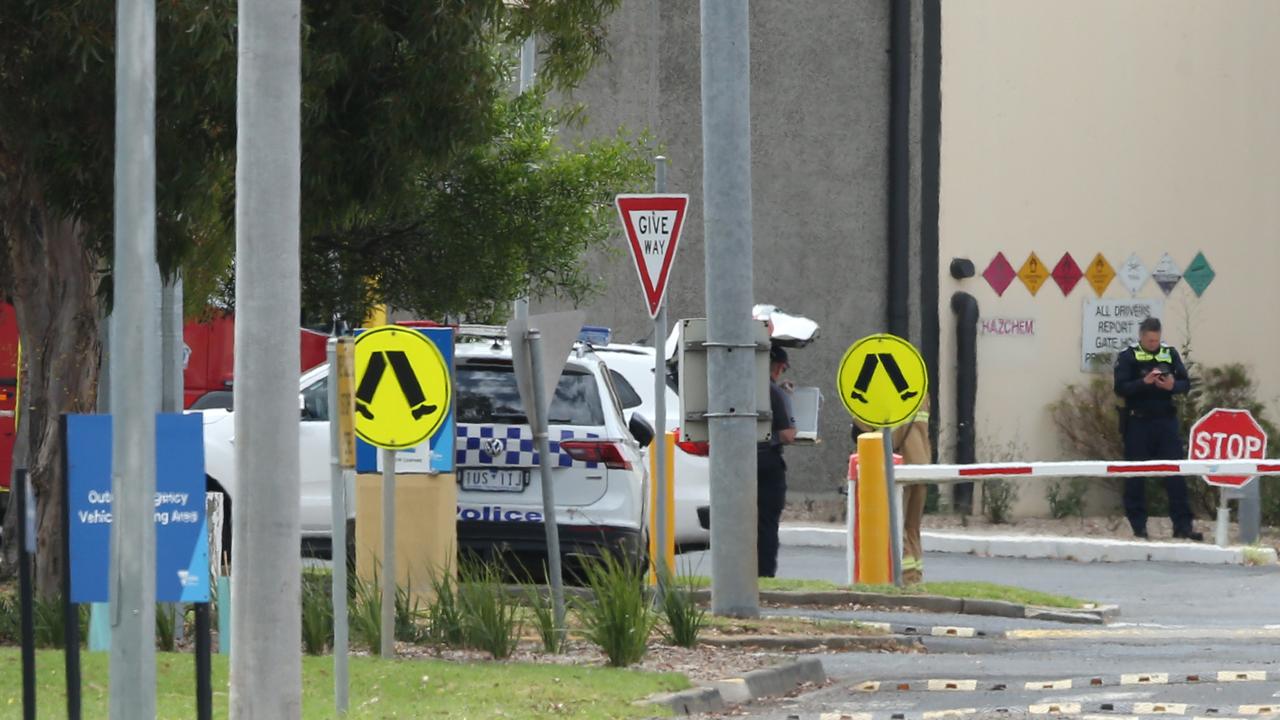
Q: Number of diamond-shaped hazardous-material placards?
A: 7